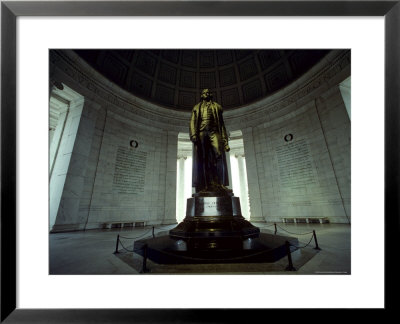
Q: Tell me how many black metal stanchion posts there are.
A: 6